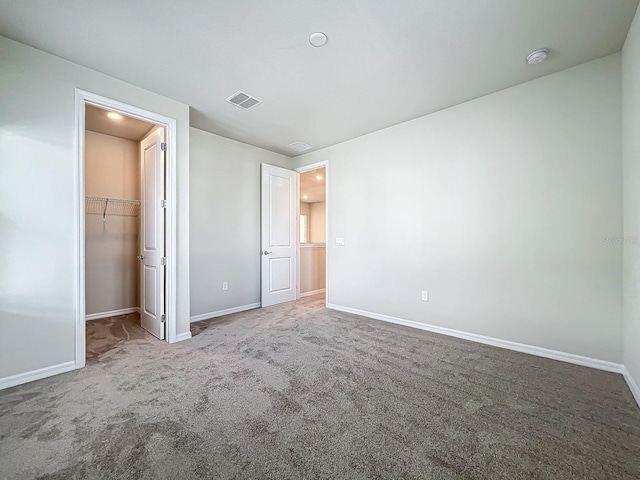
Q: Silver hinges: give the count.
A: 4